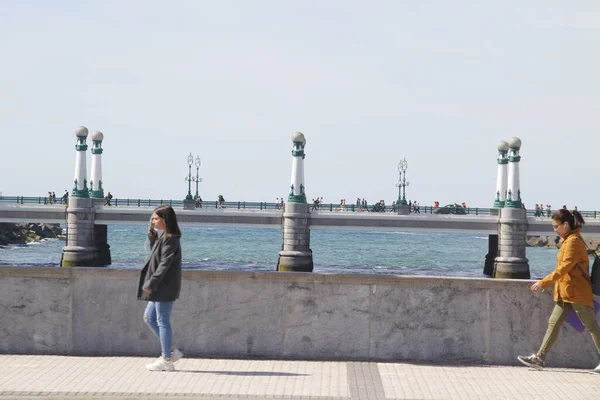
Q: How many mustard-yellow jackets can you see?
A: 1